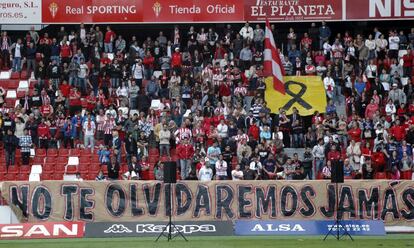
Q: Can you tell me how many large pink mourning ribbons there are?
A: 0